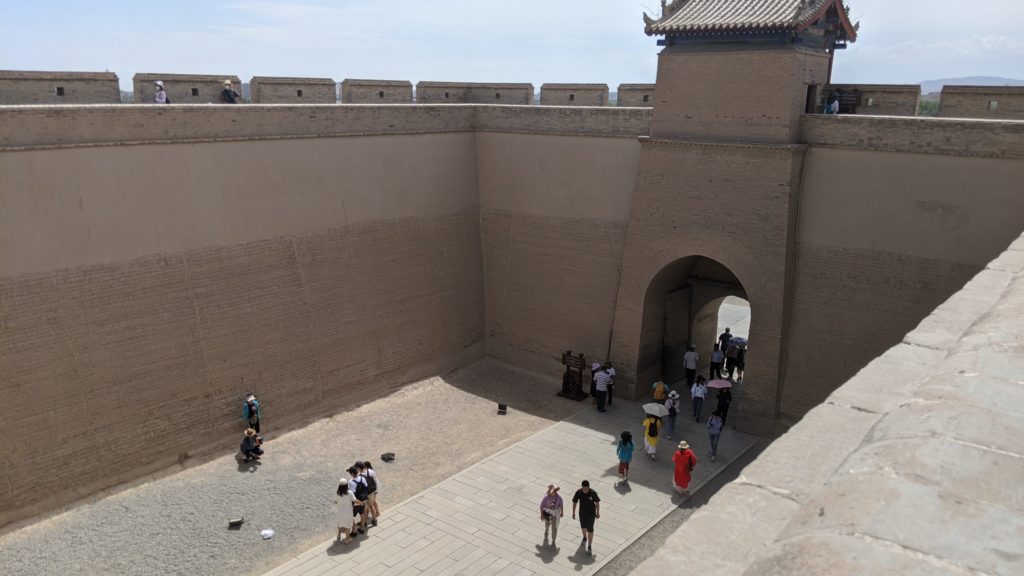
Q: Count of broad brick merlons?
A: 9